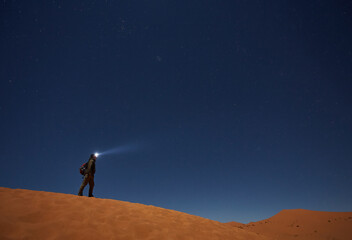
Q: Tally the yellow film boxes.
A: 0